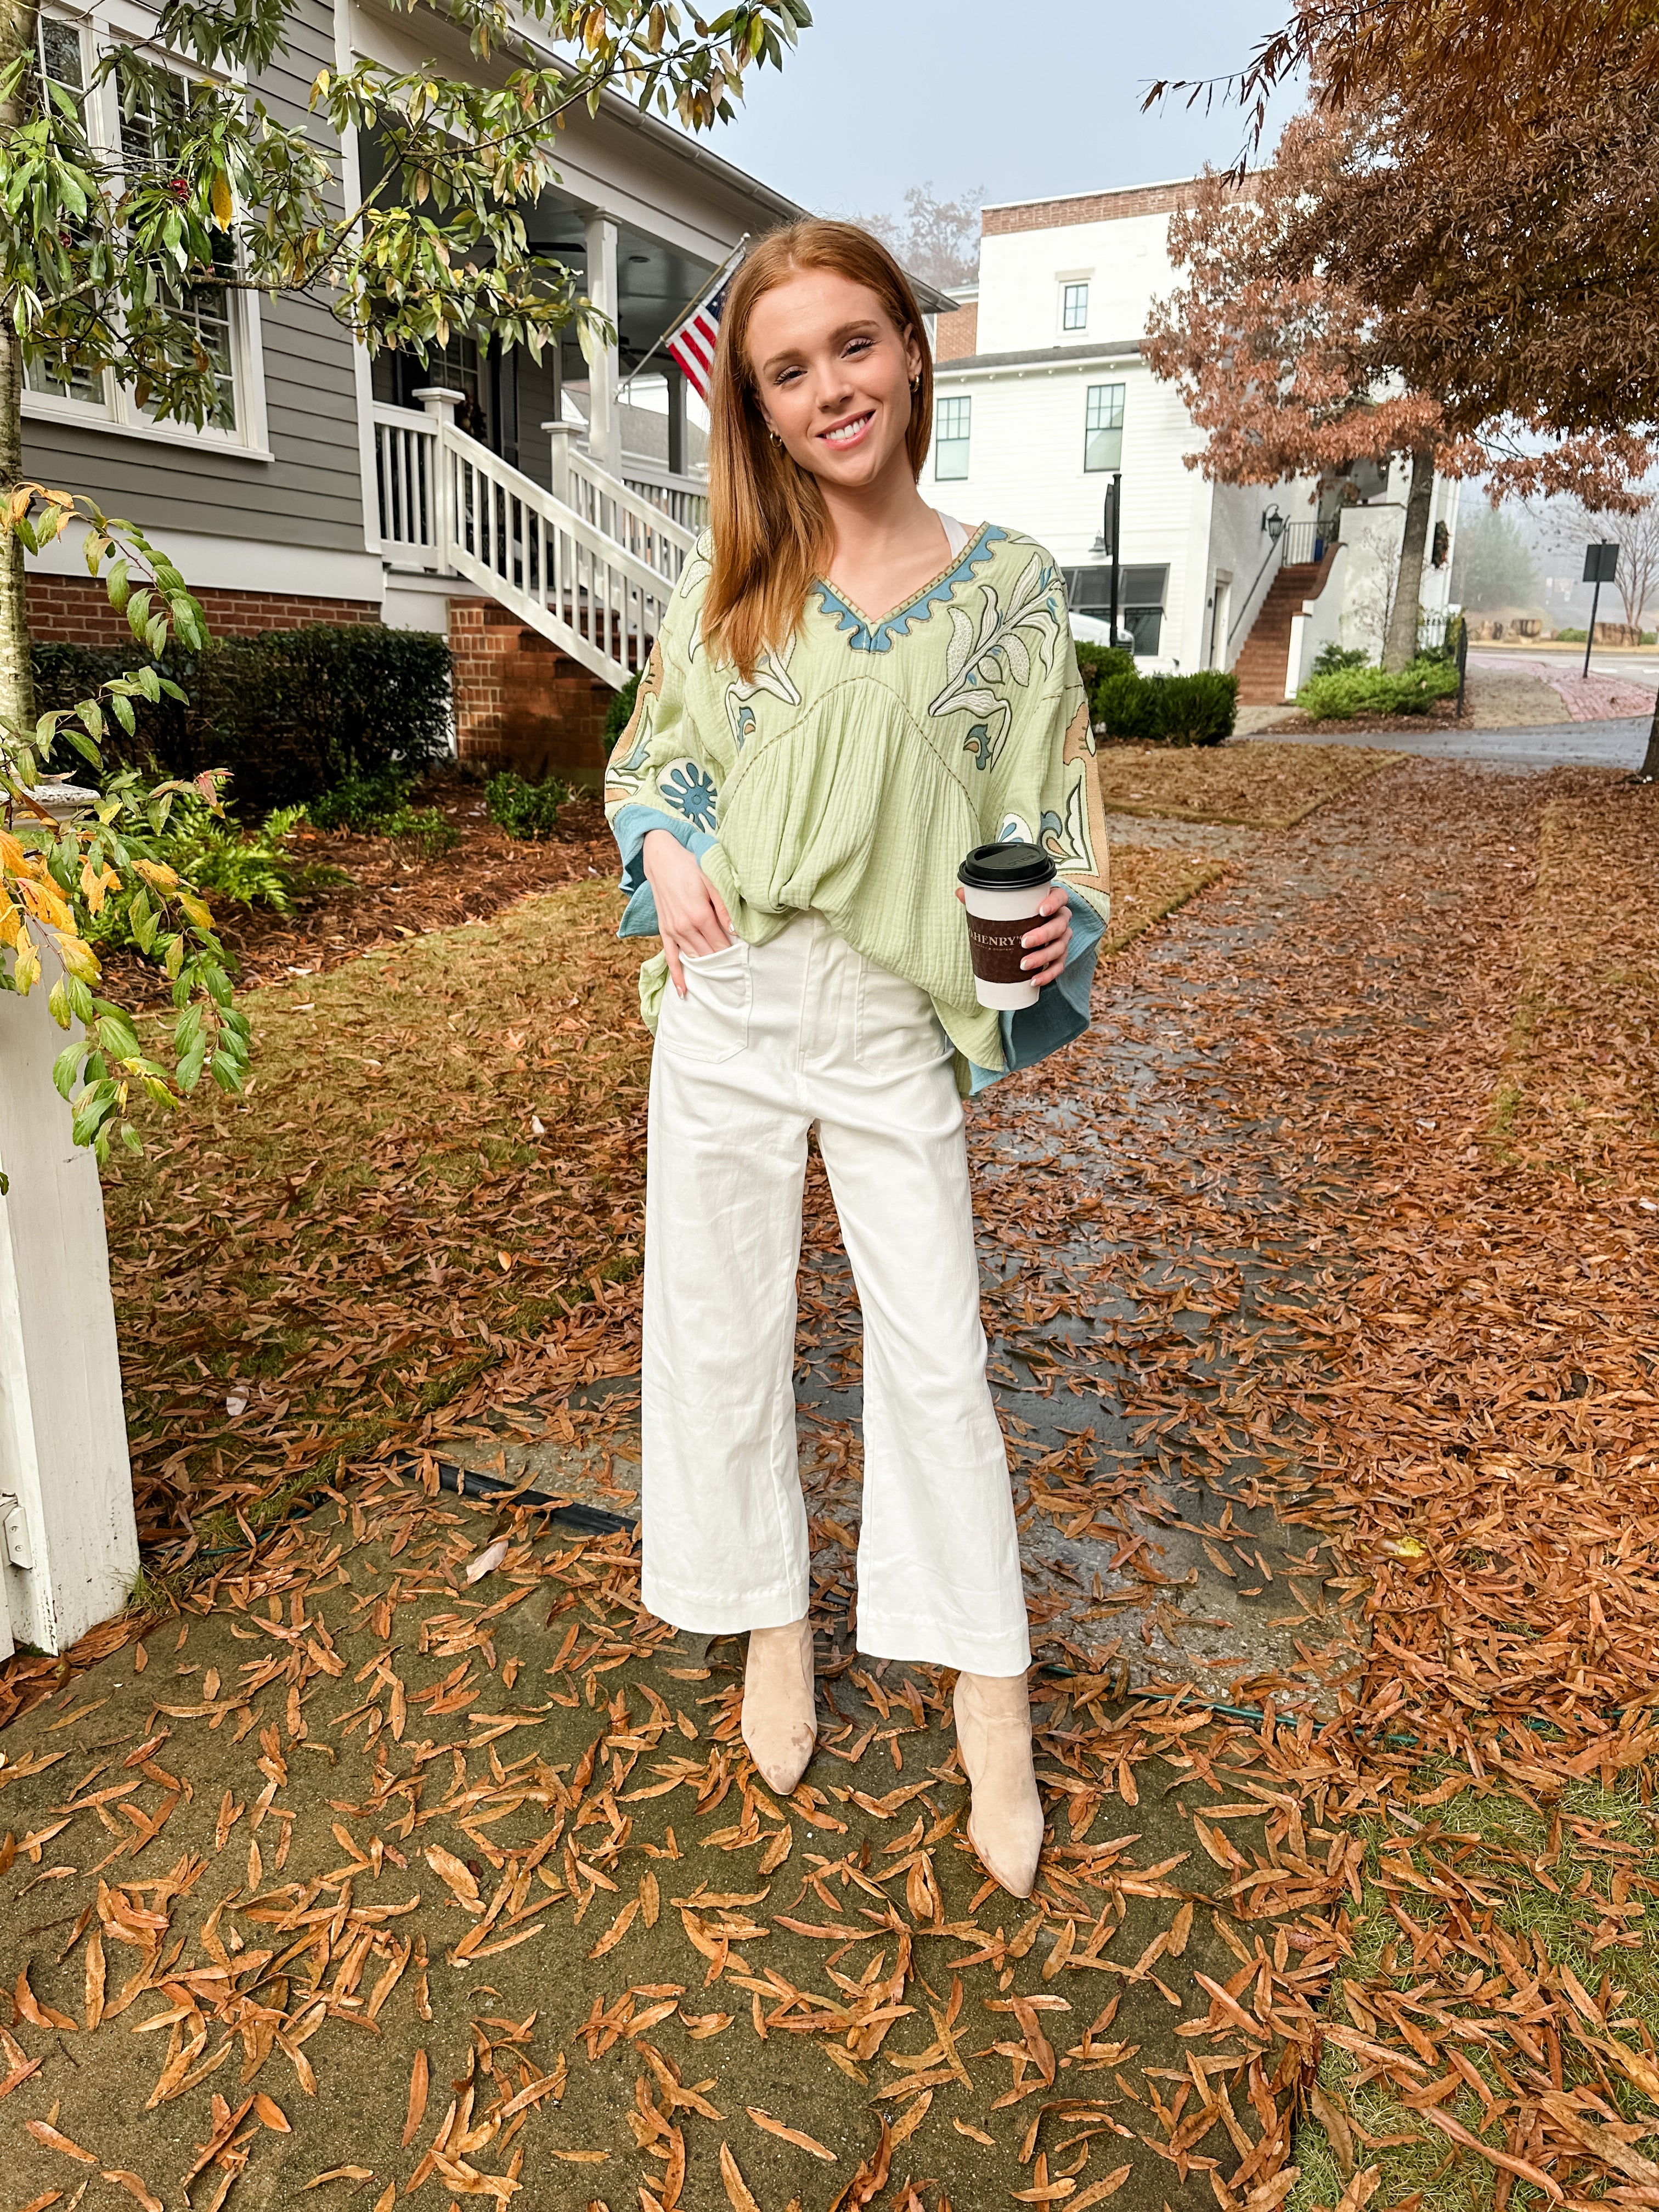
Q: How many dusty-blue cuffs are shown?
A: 2